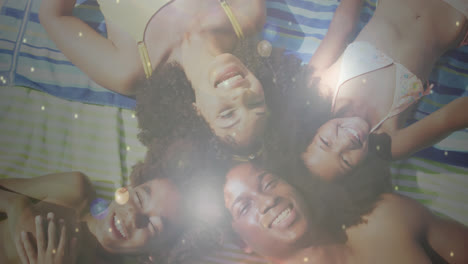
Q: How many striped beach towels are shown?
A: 2